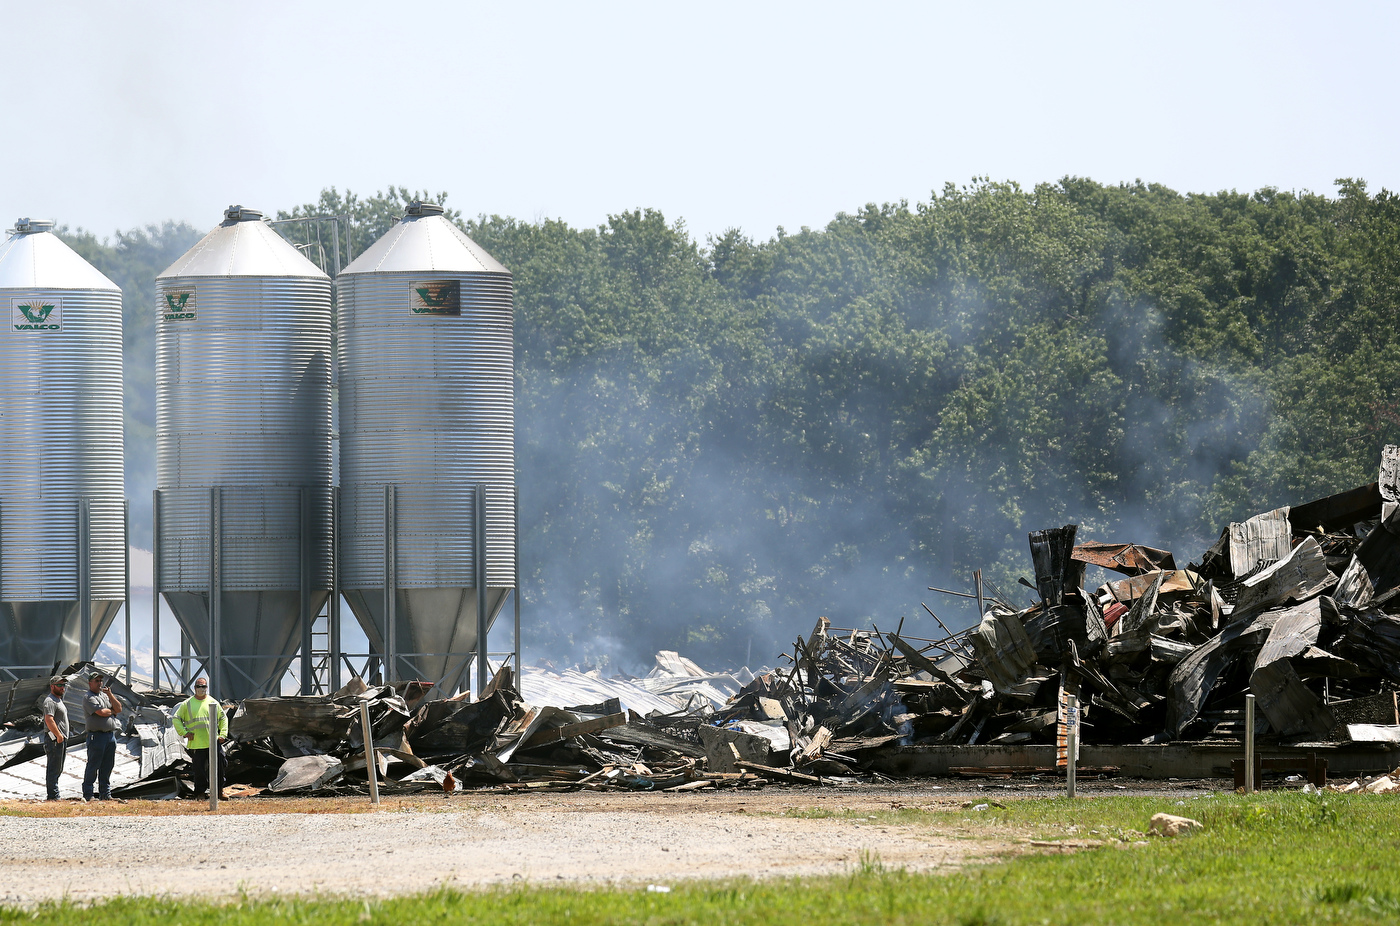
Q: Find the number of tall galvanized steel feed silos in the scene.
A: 3